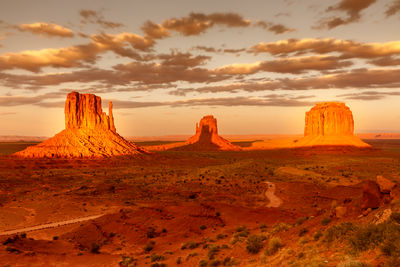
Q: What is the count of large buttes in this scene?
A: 3